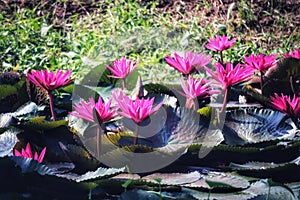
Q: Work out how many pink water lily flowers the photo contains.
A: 12